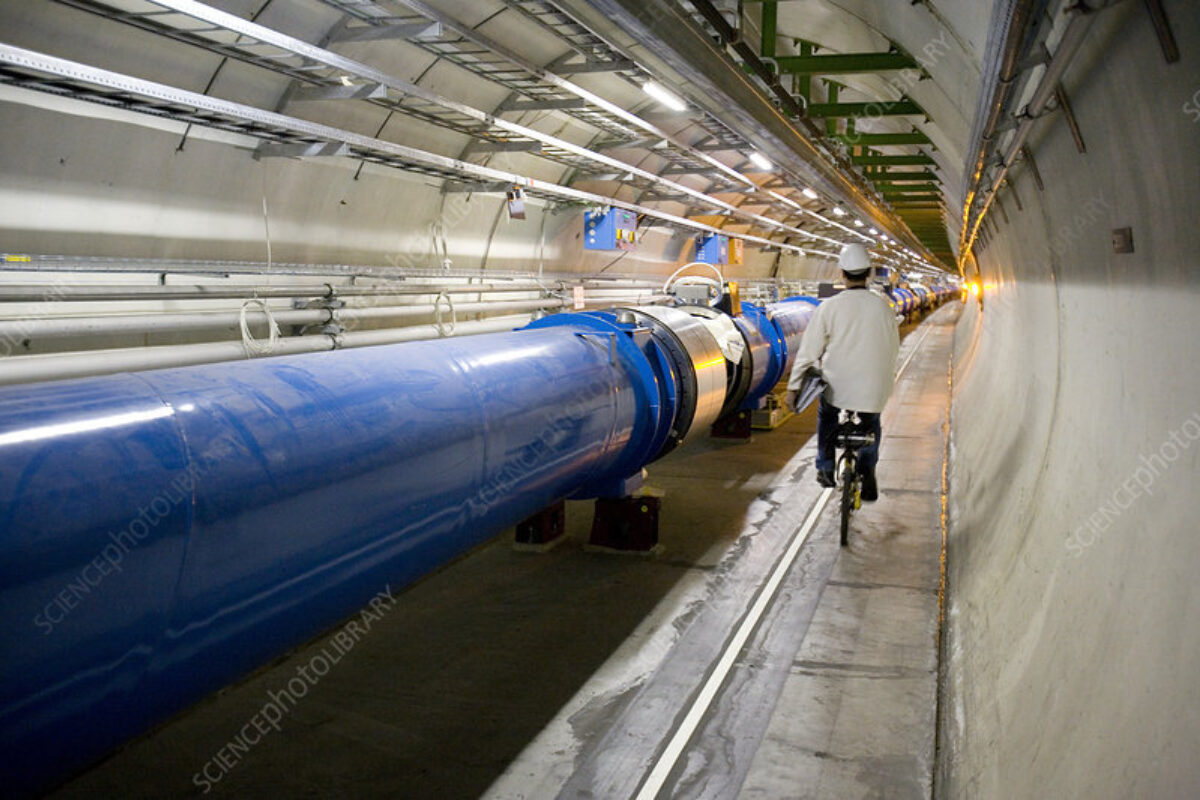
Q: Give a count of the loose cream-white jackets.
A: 1